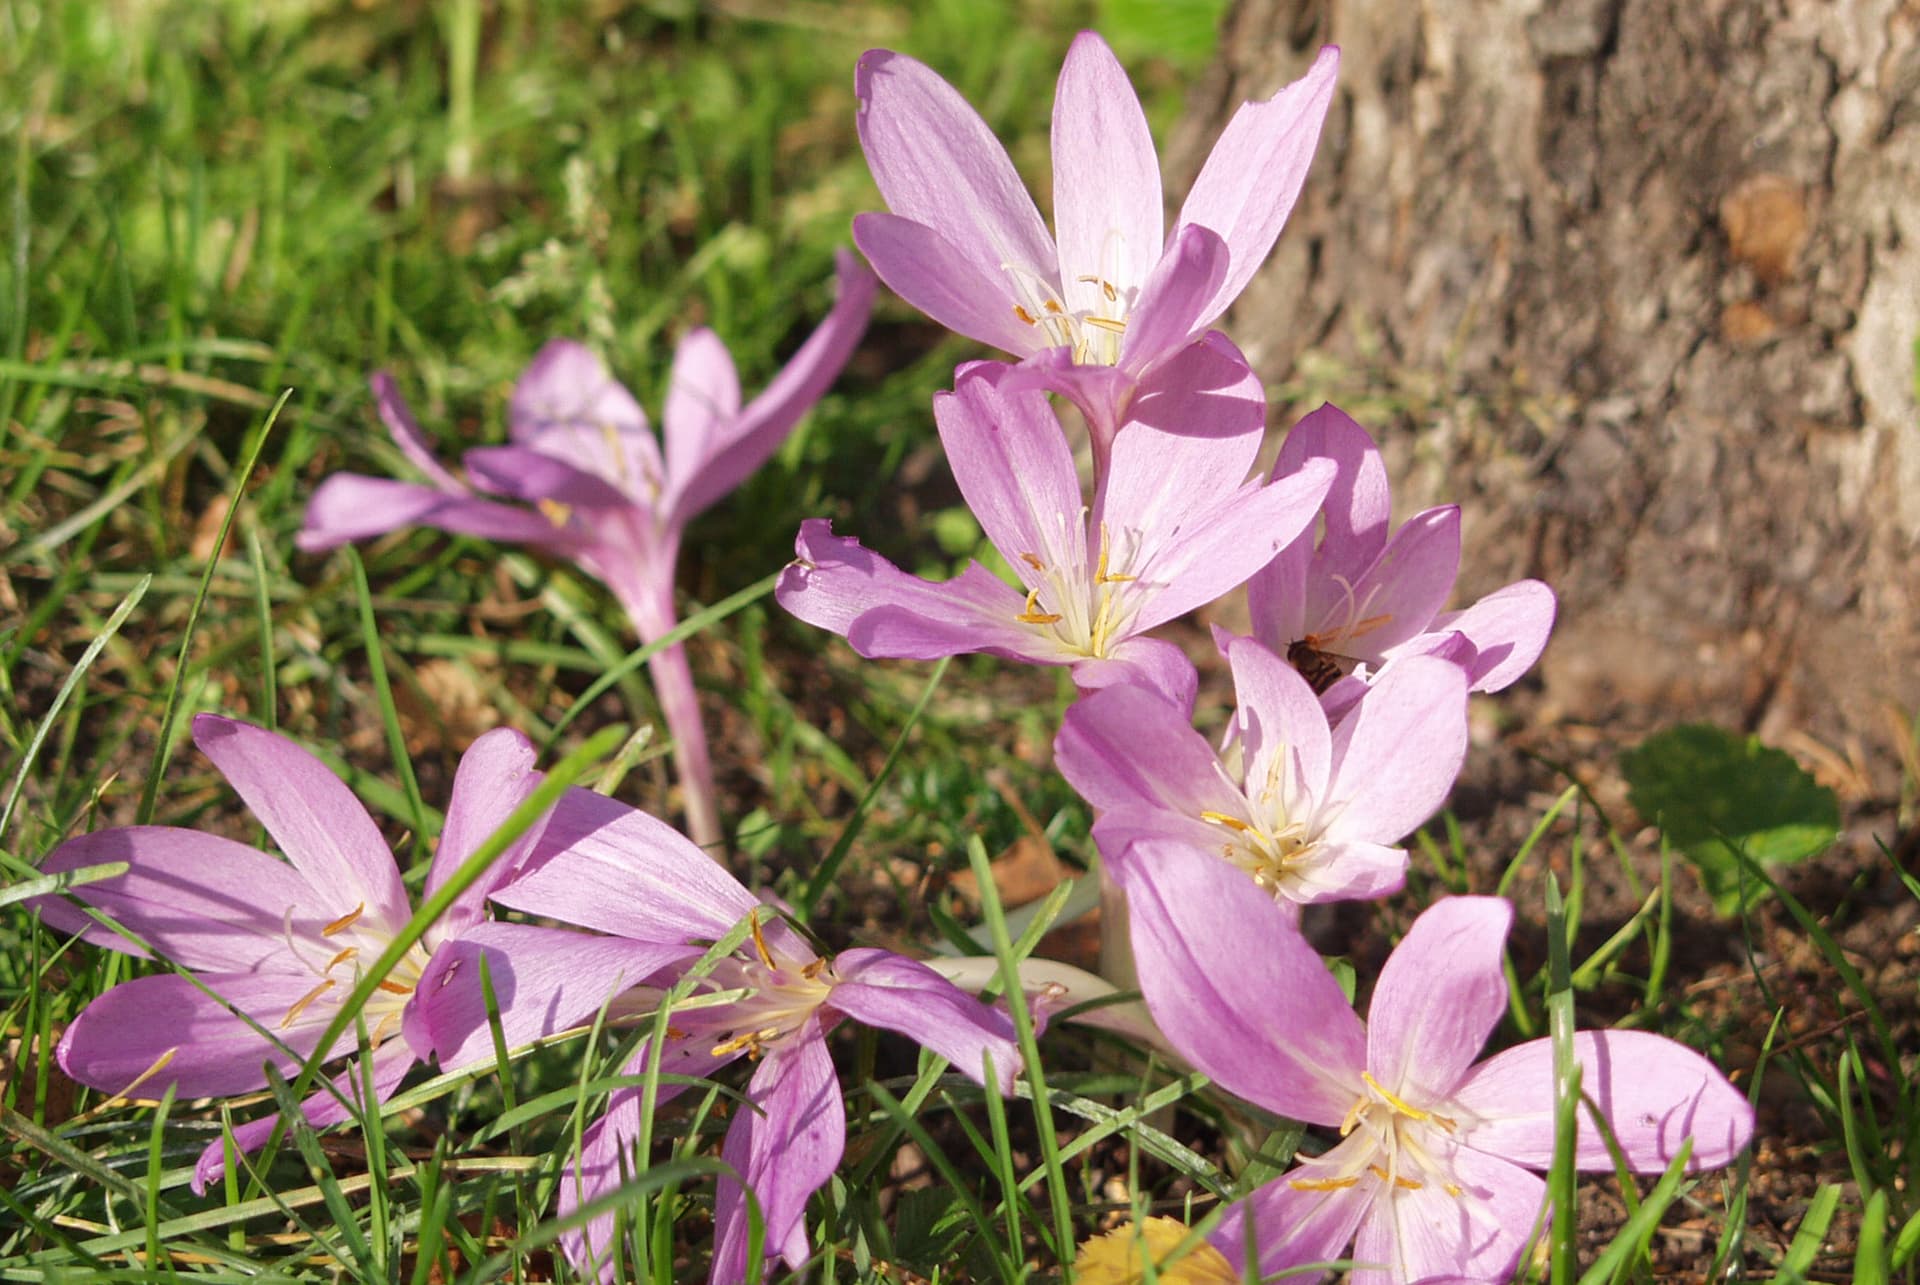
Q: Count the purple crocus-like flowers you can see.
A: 8